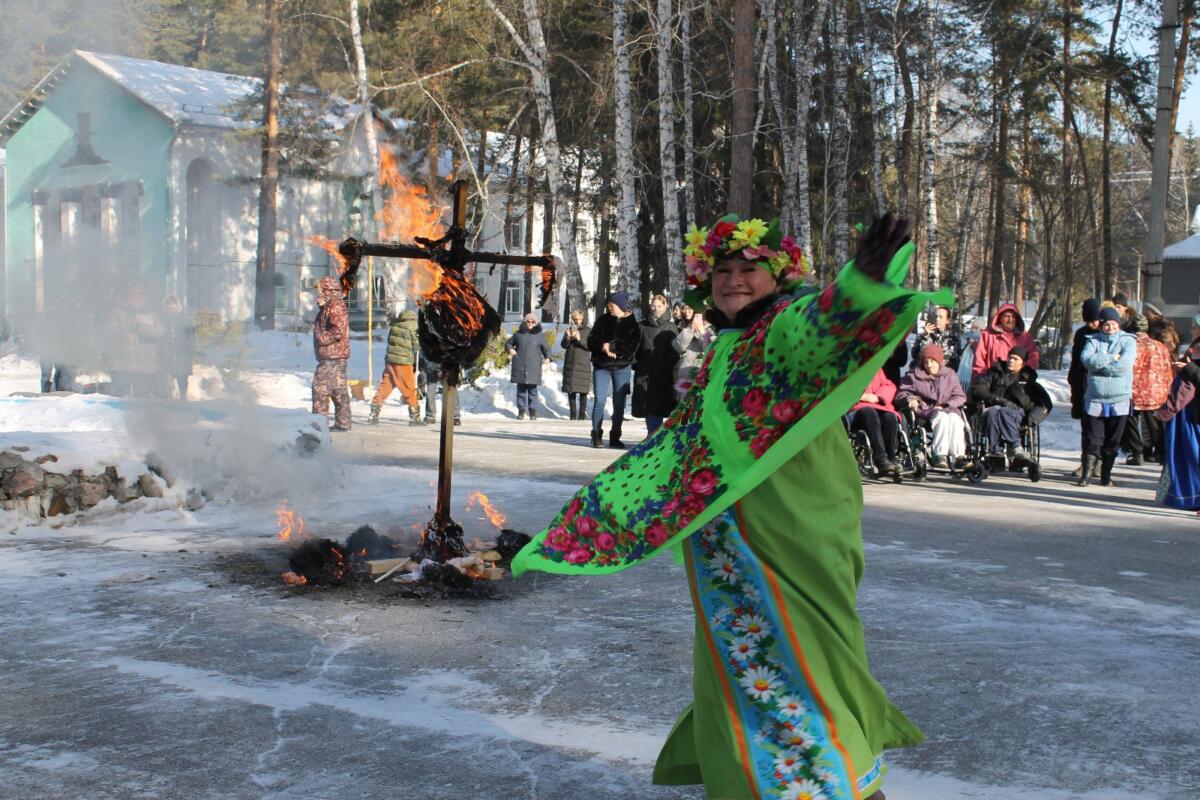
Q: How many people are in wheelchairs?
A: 3